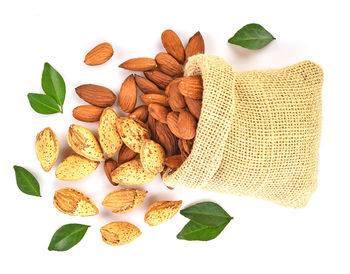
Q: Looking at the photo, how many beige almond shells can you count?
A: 11